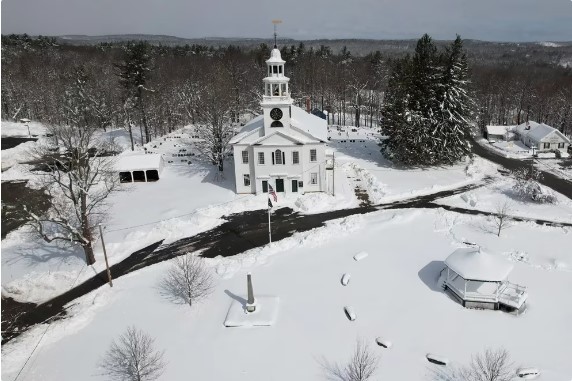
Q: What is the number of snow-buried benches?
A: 6